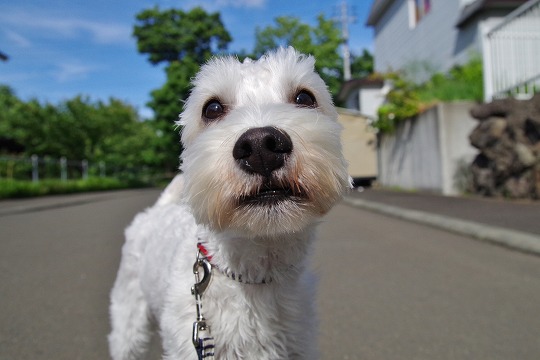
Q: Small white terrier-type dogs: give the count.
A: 1